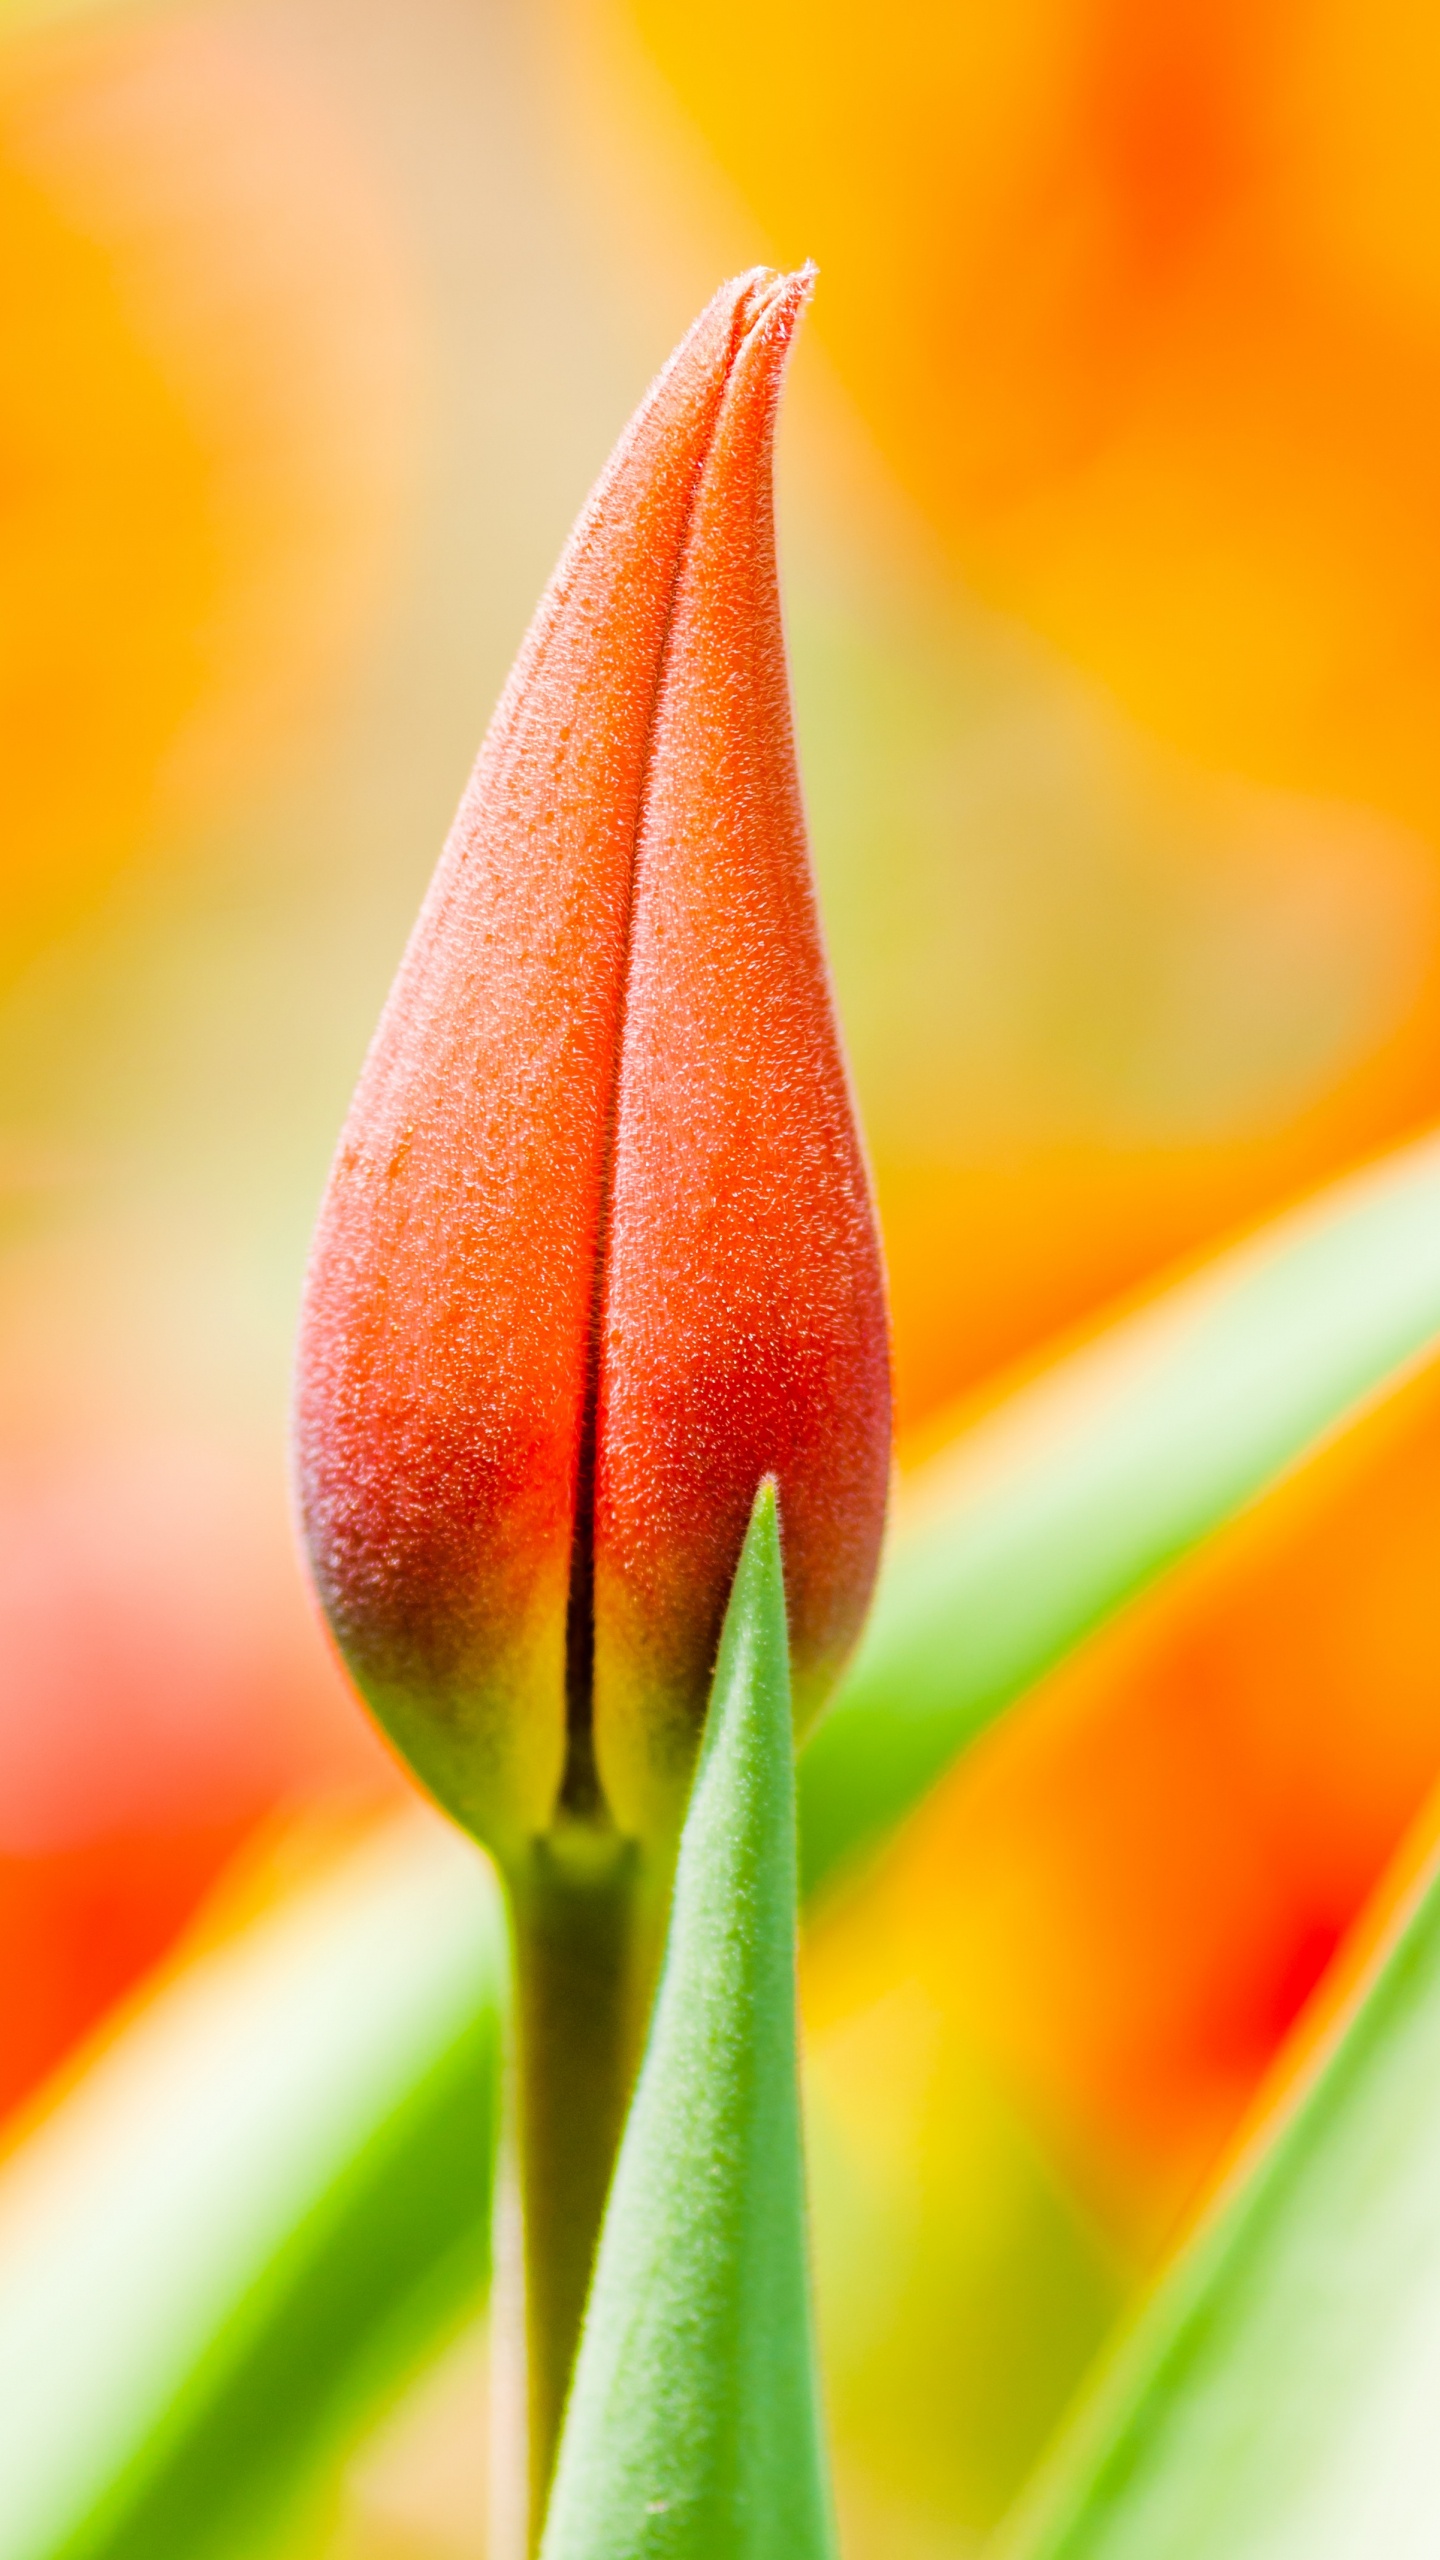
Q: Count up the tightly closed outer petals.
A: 2